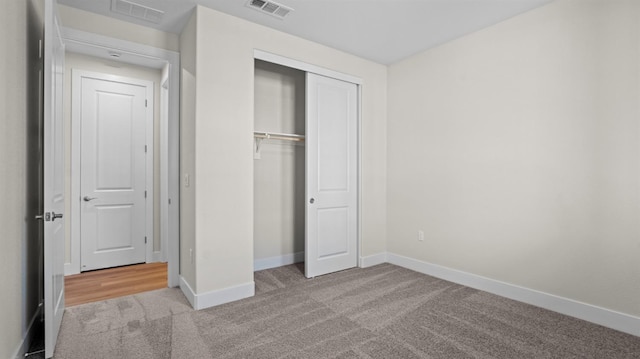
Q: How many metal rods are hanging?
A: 1